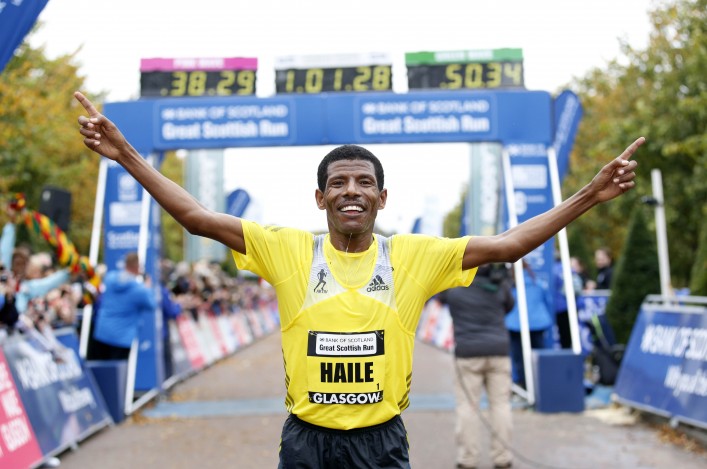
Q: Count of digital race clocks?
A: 3